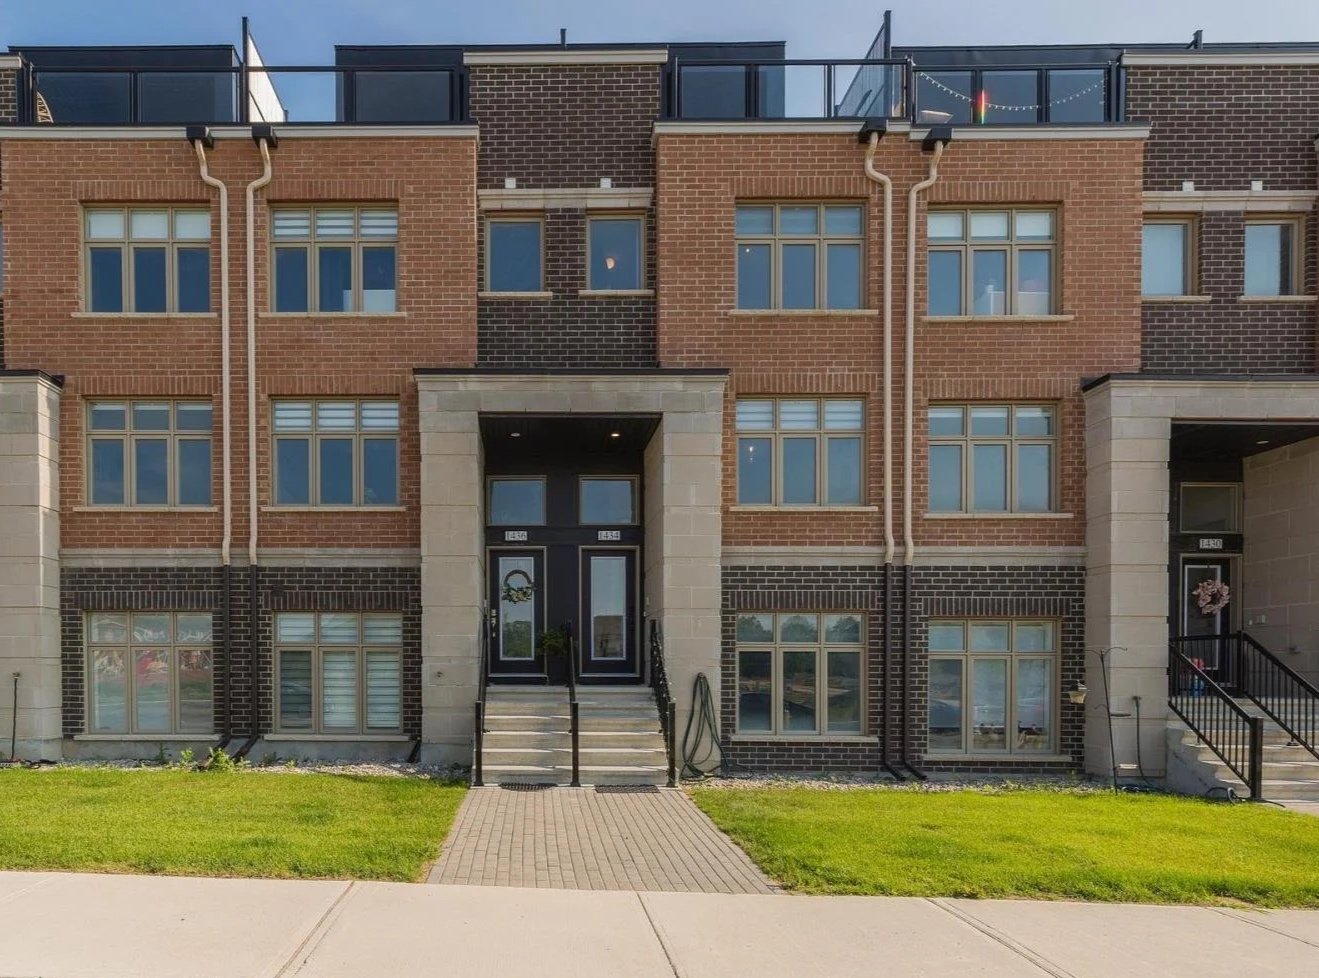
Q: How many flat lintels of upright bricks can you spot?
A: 12